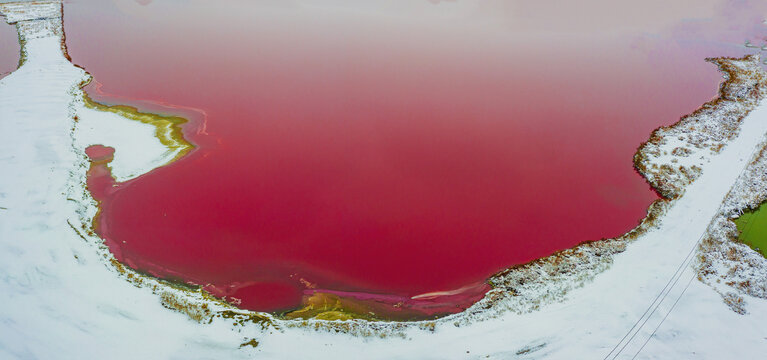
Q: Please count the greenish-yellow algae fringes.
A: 2